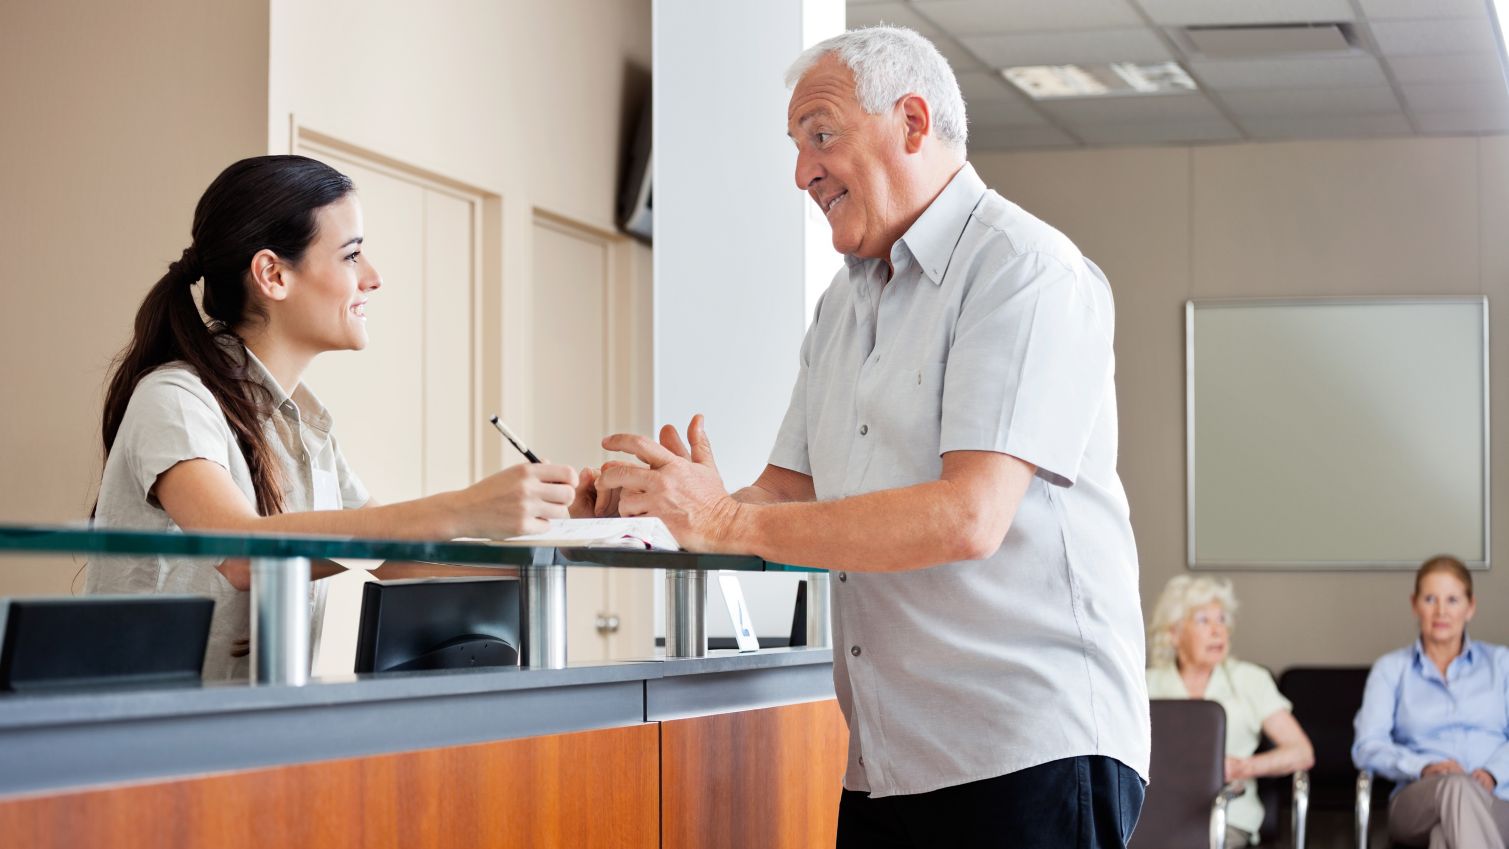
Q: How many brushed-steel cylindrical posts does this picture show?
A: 4